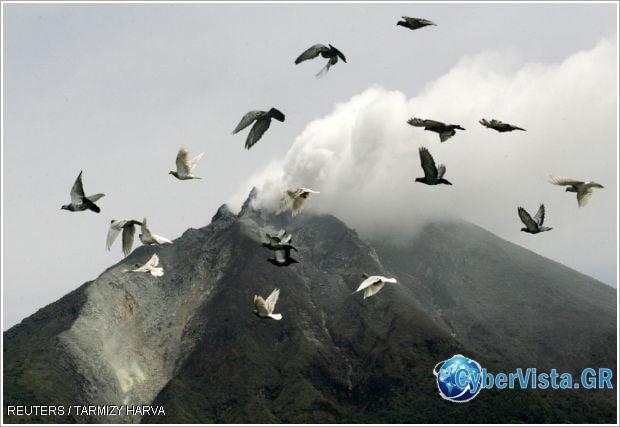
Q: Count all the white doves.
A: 8